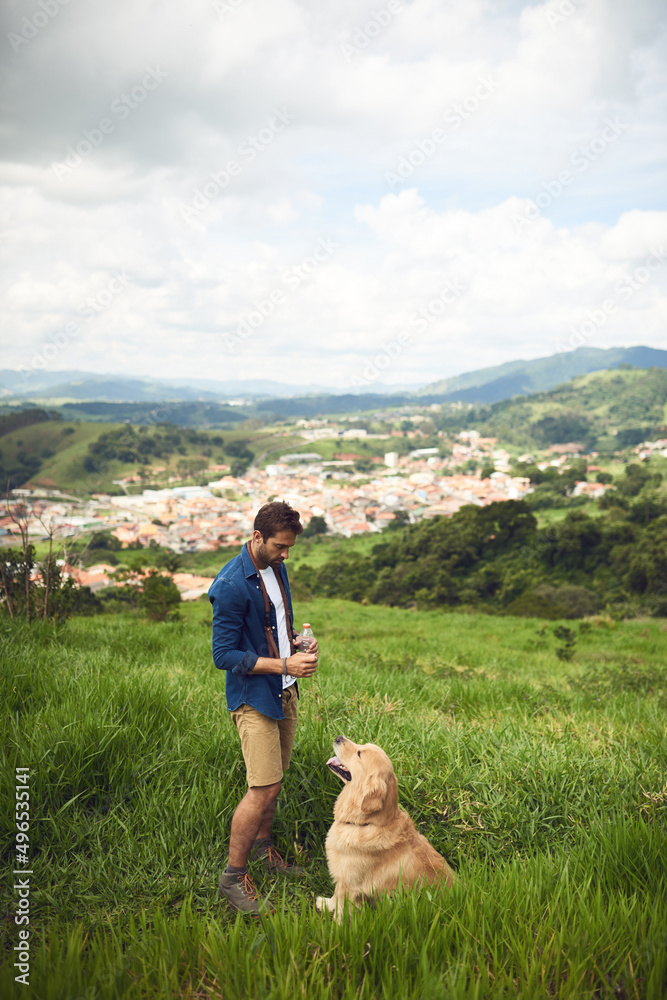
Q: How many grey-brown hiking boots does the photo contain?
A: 2